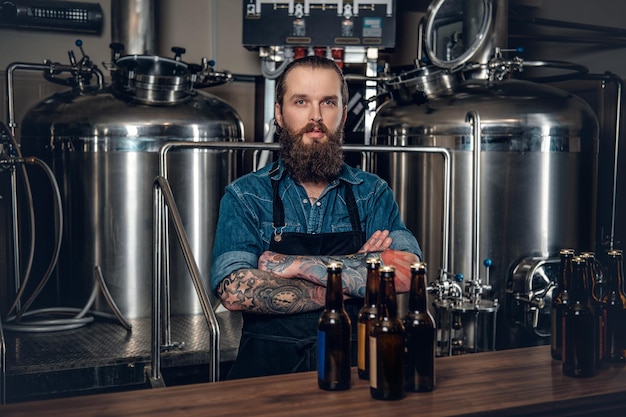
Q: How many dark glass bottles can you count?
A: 8